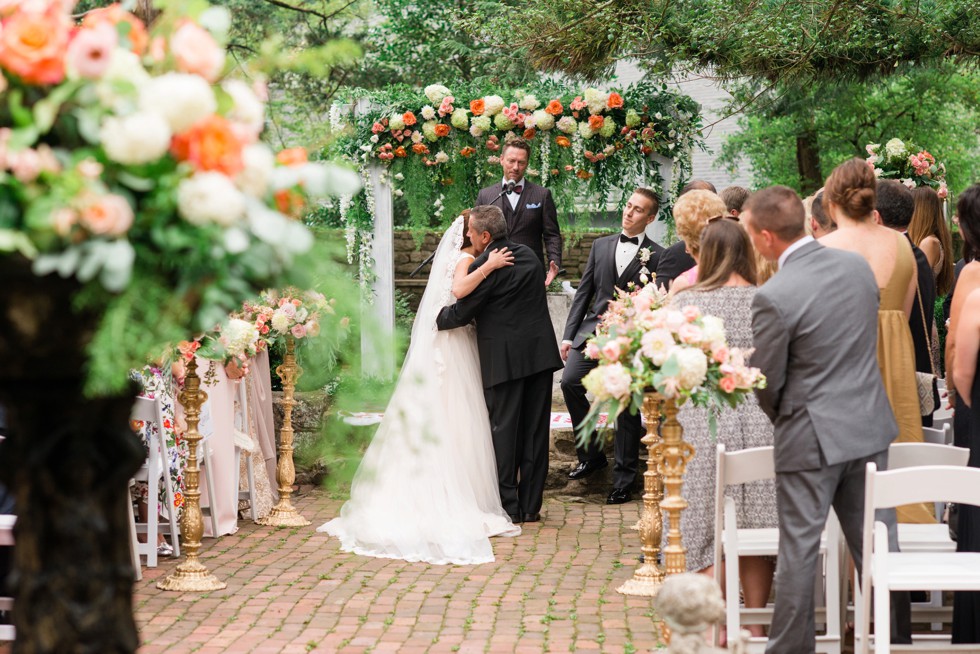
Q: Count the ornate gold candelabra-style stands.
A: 4